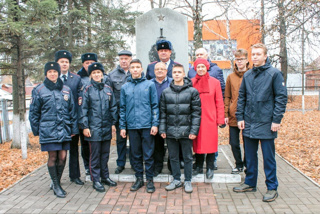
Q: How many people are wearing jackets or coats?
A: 13